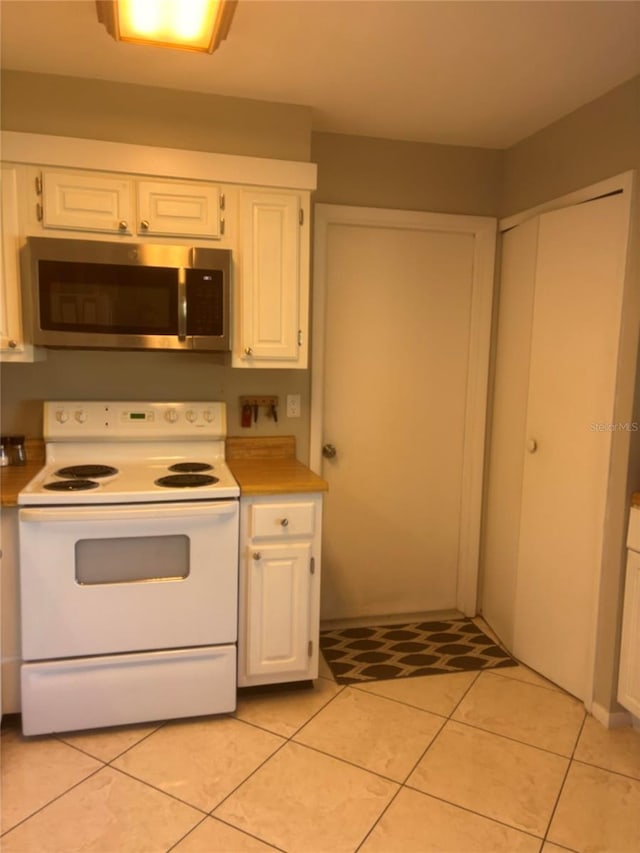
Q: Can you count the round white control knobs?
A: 5